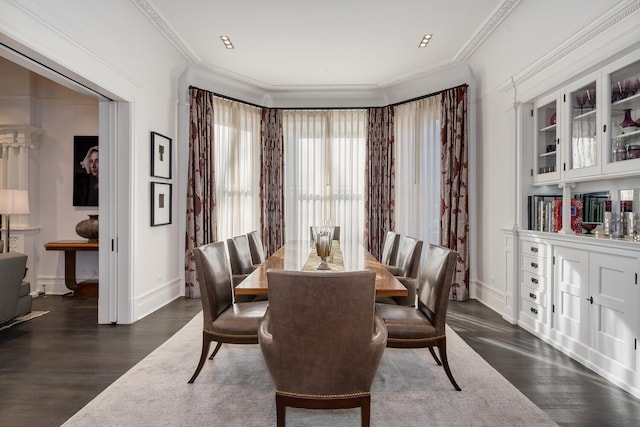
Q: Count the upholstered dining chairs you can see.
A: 8